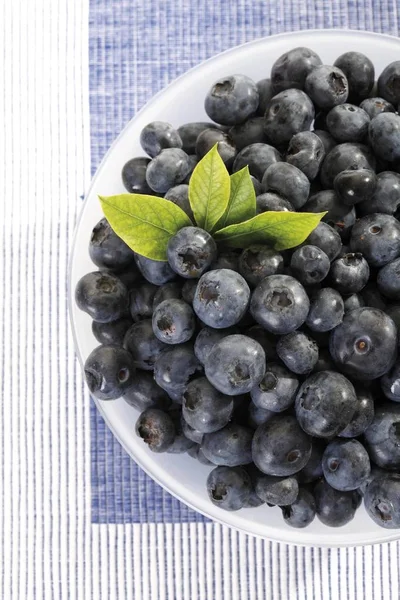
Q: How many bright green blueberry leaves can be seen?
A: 4